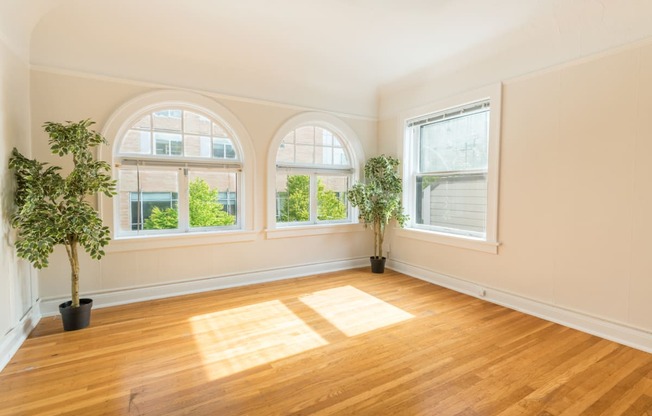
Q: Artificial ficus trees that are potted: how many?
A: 2